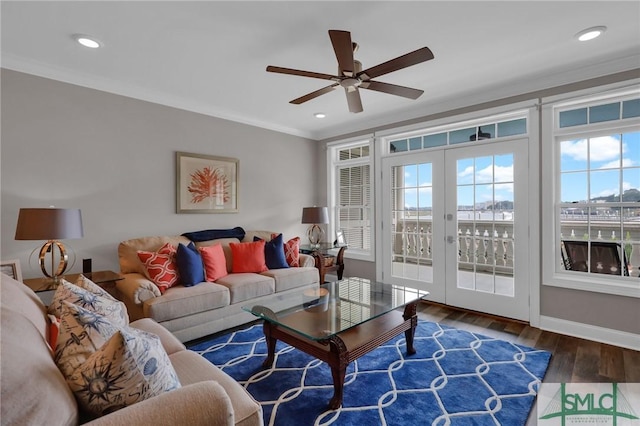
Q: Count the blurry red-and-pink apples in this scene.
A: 0